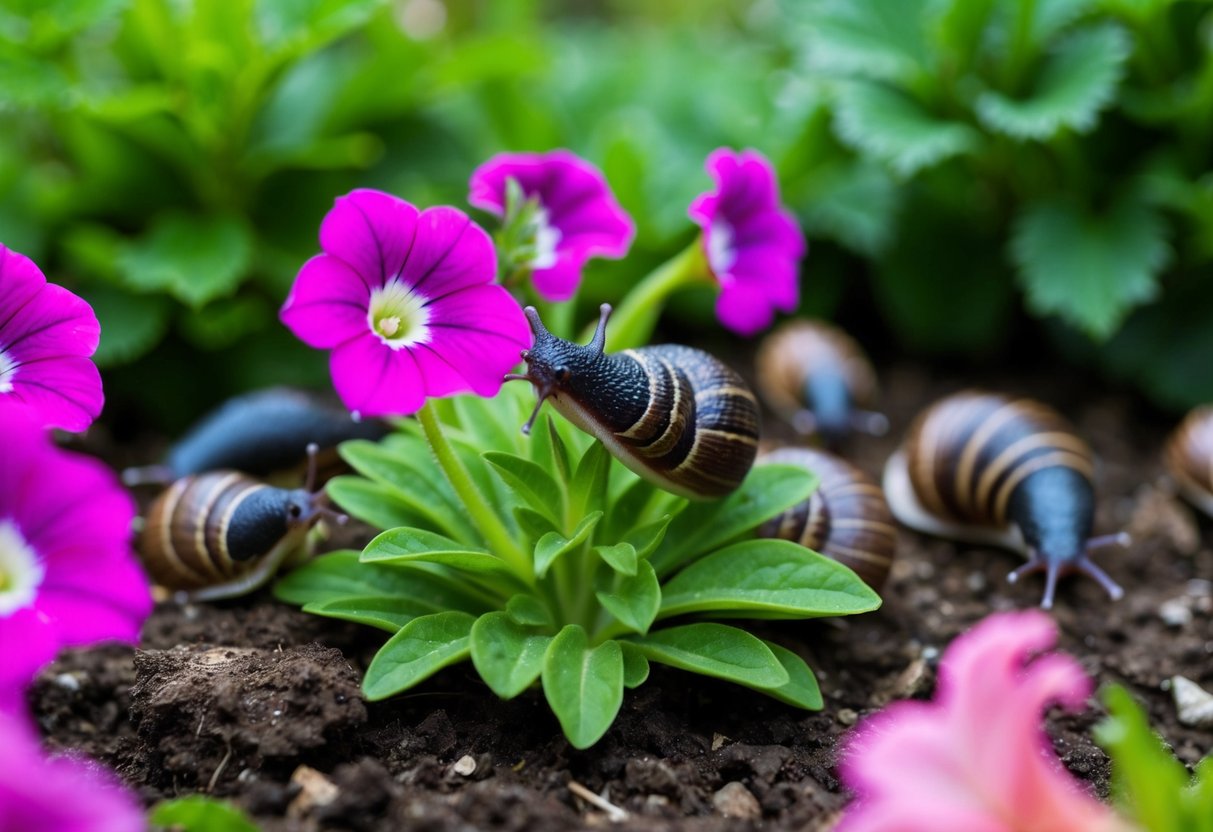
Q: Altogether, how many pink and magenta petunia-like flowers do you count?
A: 7